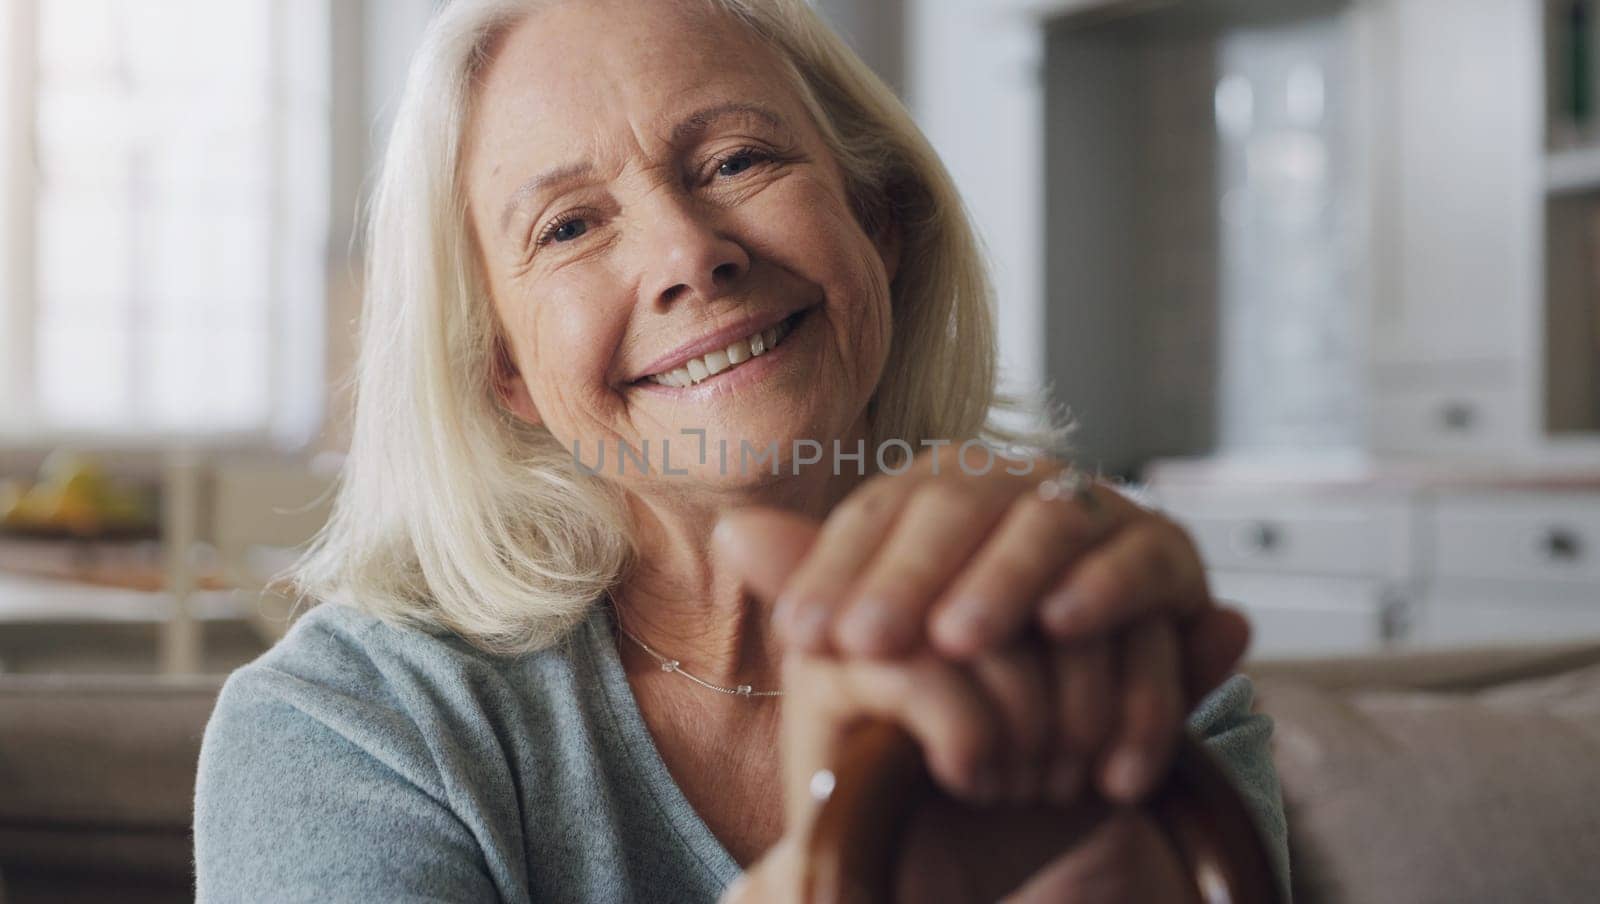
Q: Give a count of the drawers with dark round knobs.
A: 3